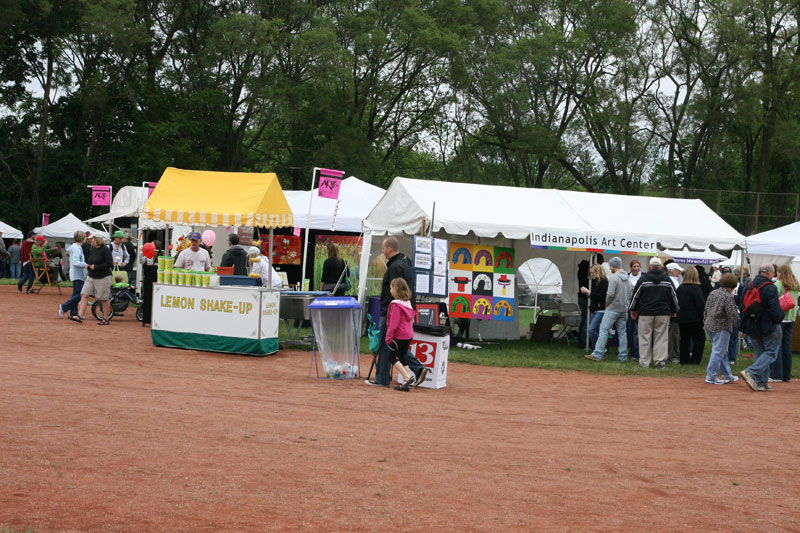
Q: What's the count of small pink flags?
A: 4